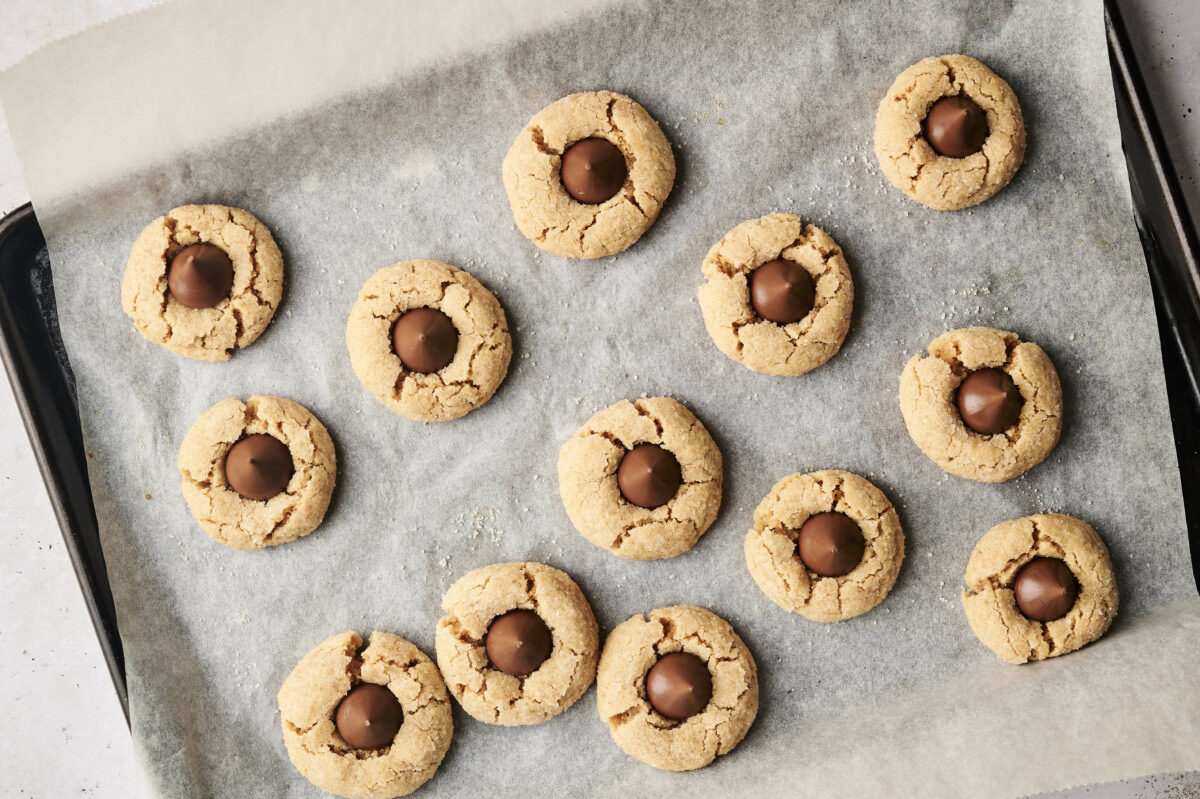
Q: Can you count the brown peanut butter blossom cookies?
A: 13